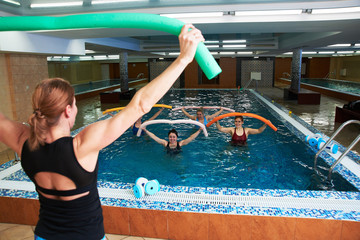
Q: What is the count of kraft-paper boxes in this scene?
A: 0